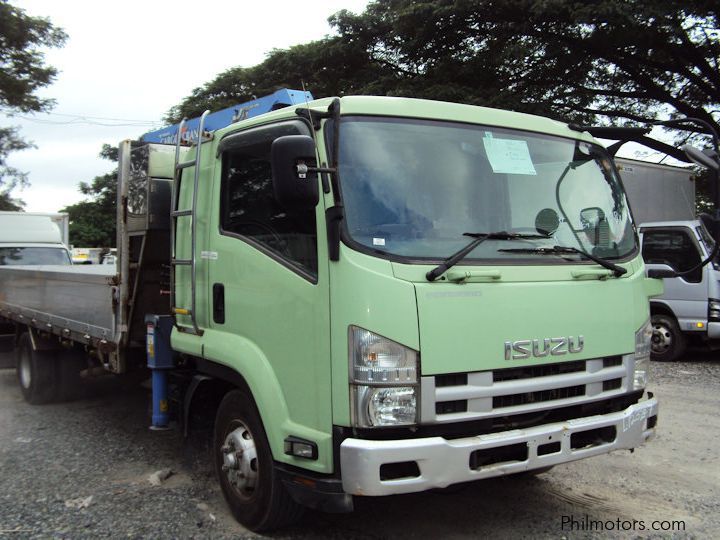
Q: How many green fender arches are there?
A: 1